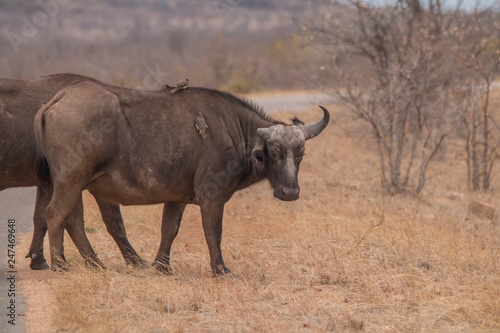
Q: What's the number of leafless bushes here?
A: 2